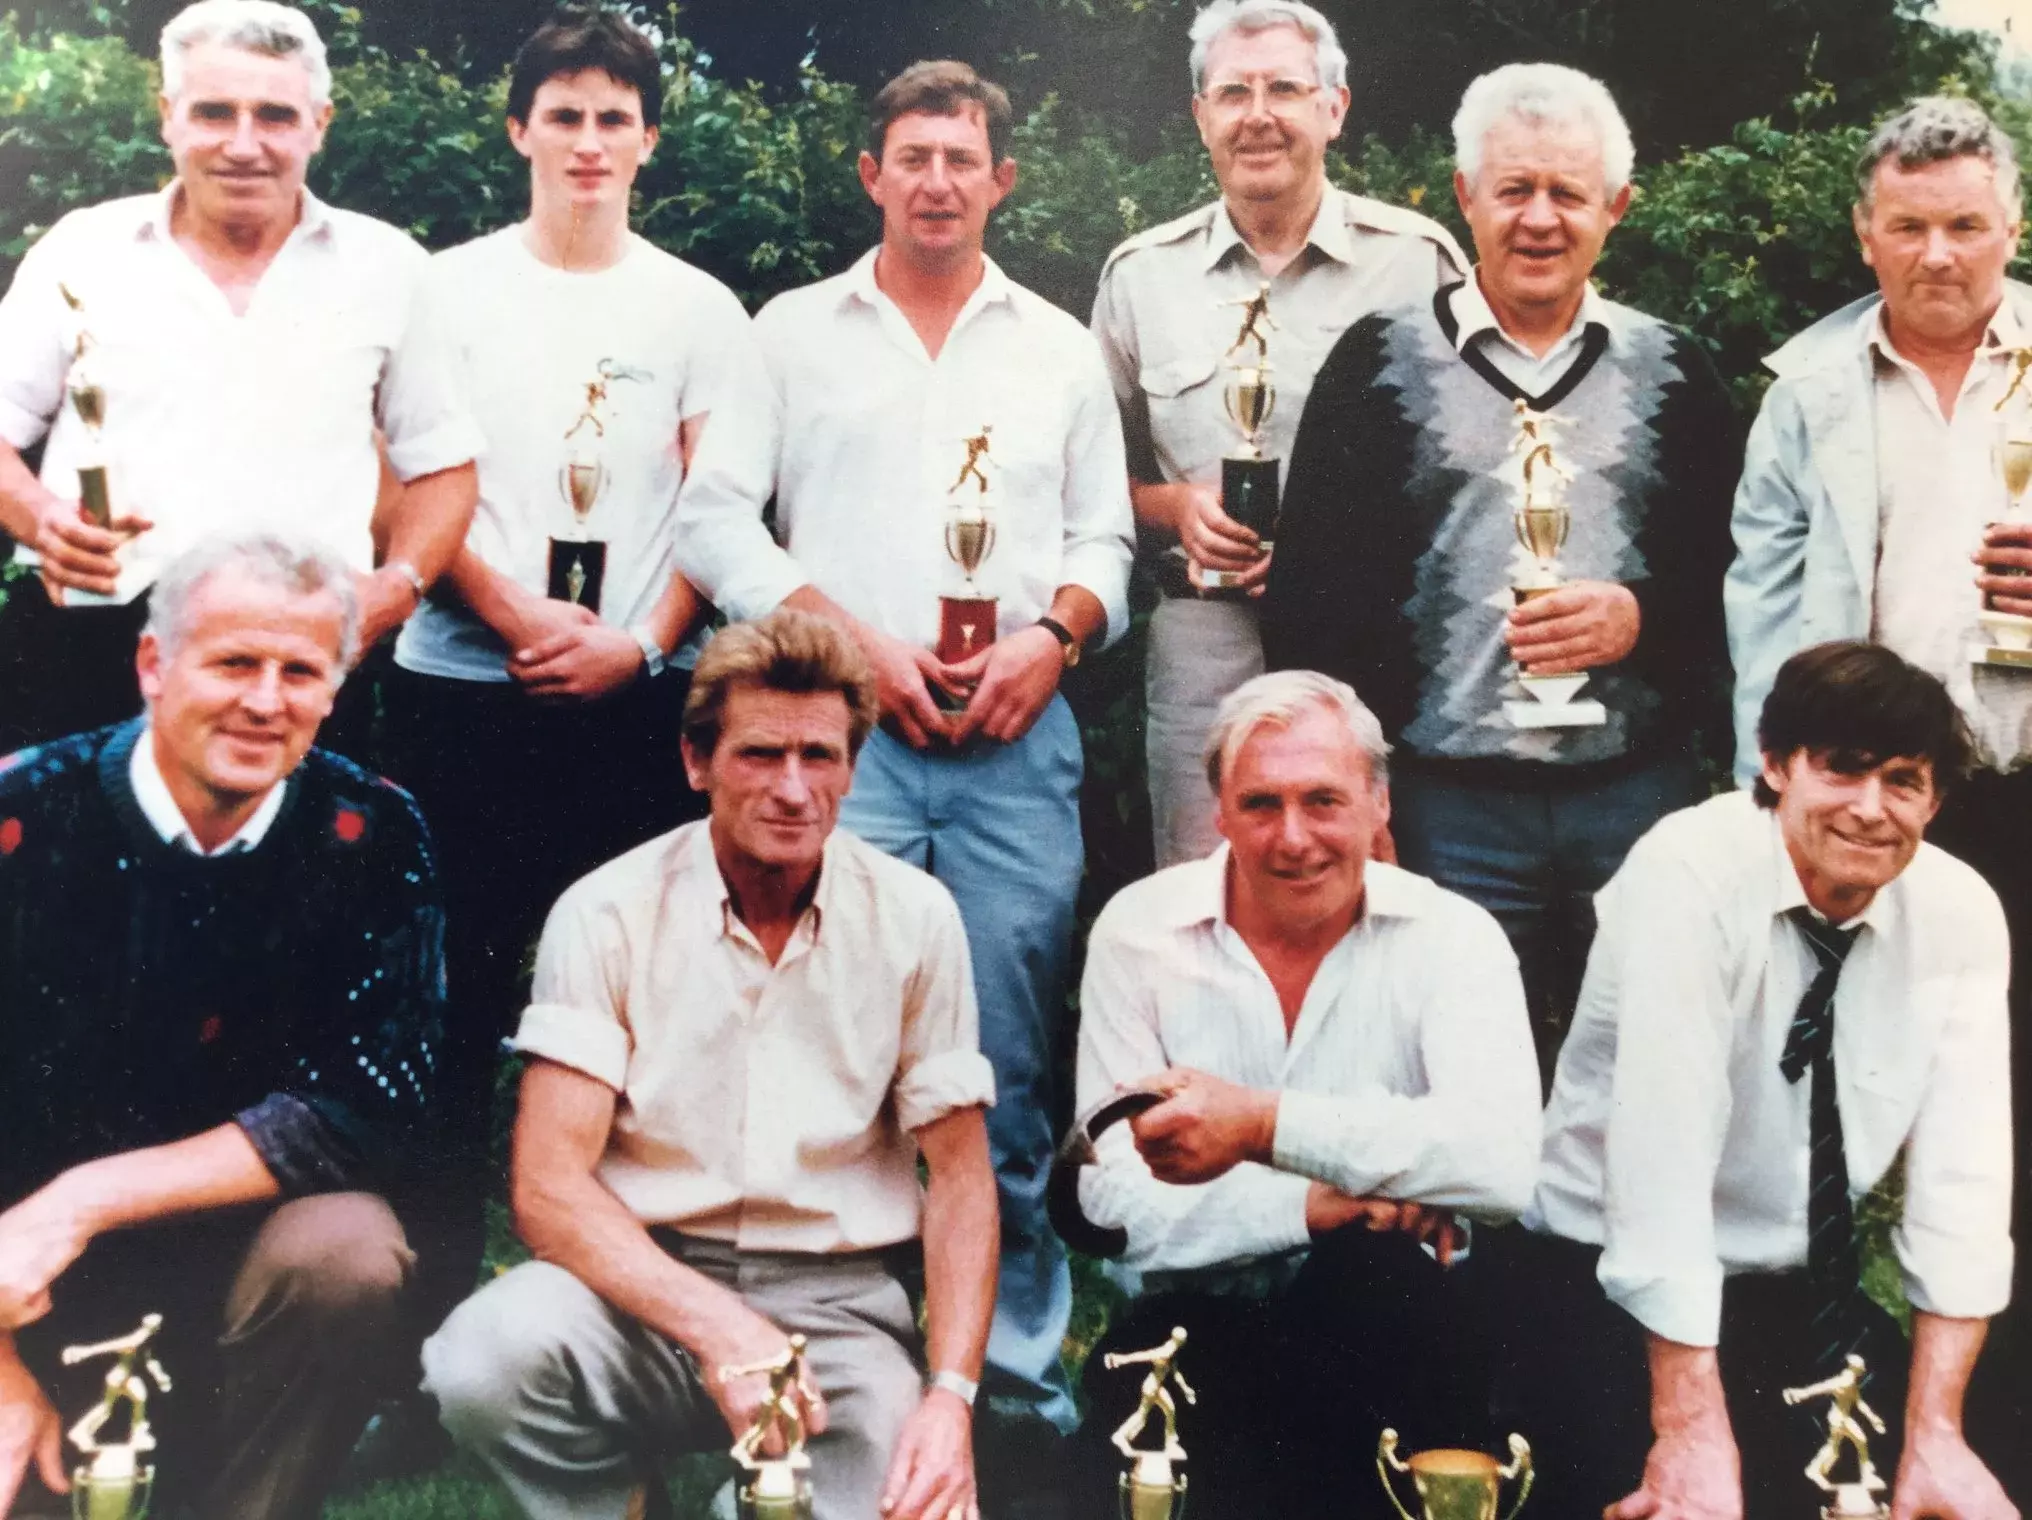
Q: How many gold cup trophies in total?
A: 1